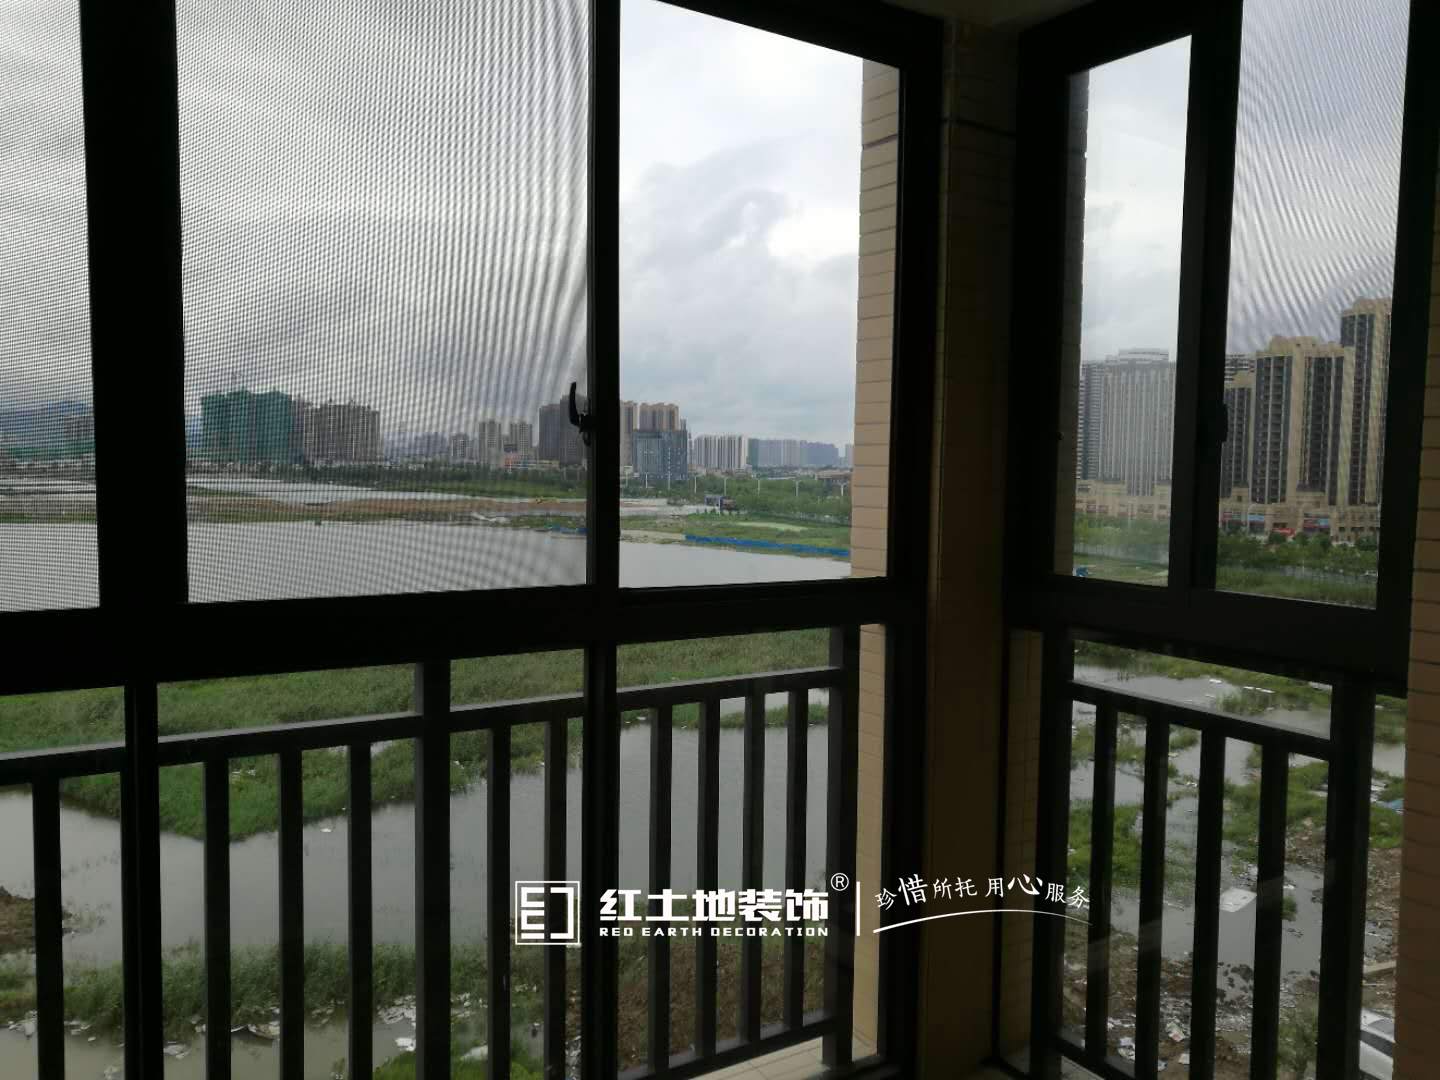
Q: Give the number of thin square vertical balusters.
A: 14